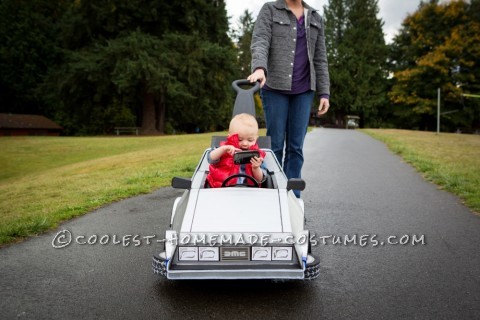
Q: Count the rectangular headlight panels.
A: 4